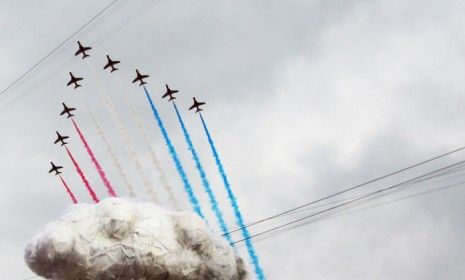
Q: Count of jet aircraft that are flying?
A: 9